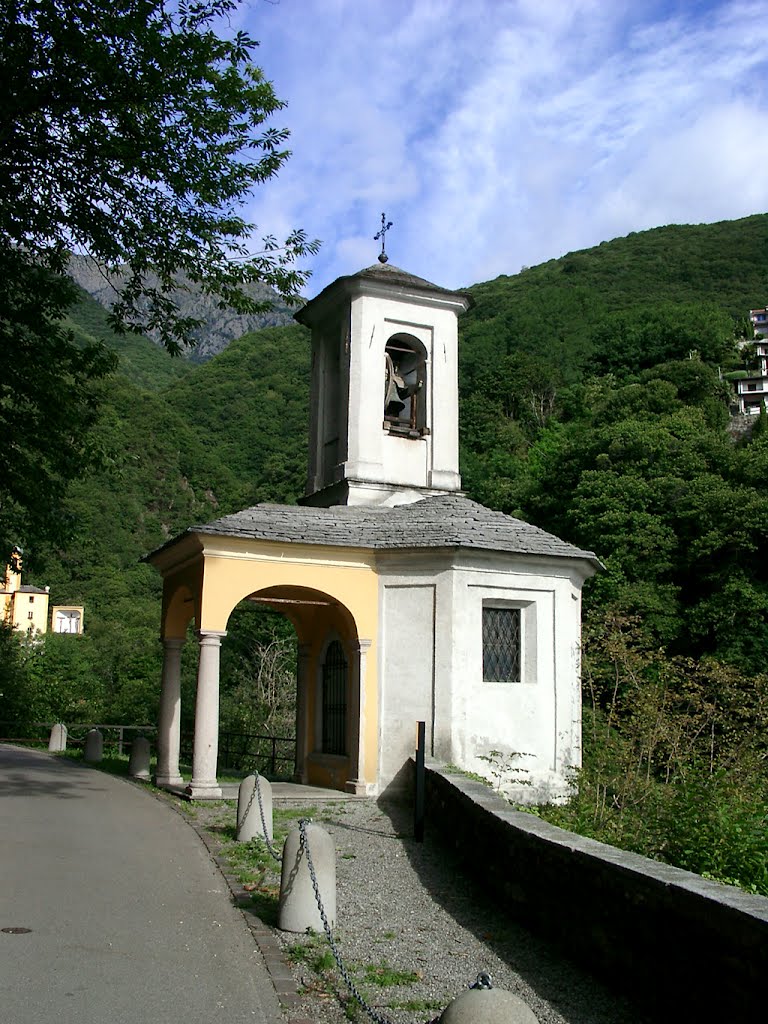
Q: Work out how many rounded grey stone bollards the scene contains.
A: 6